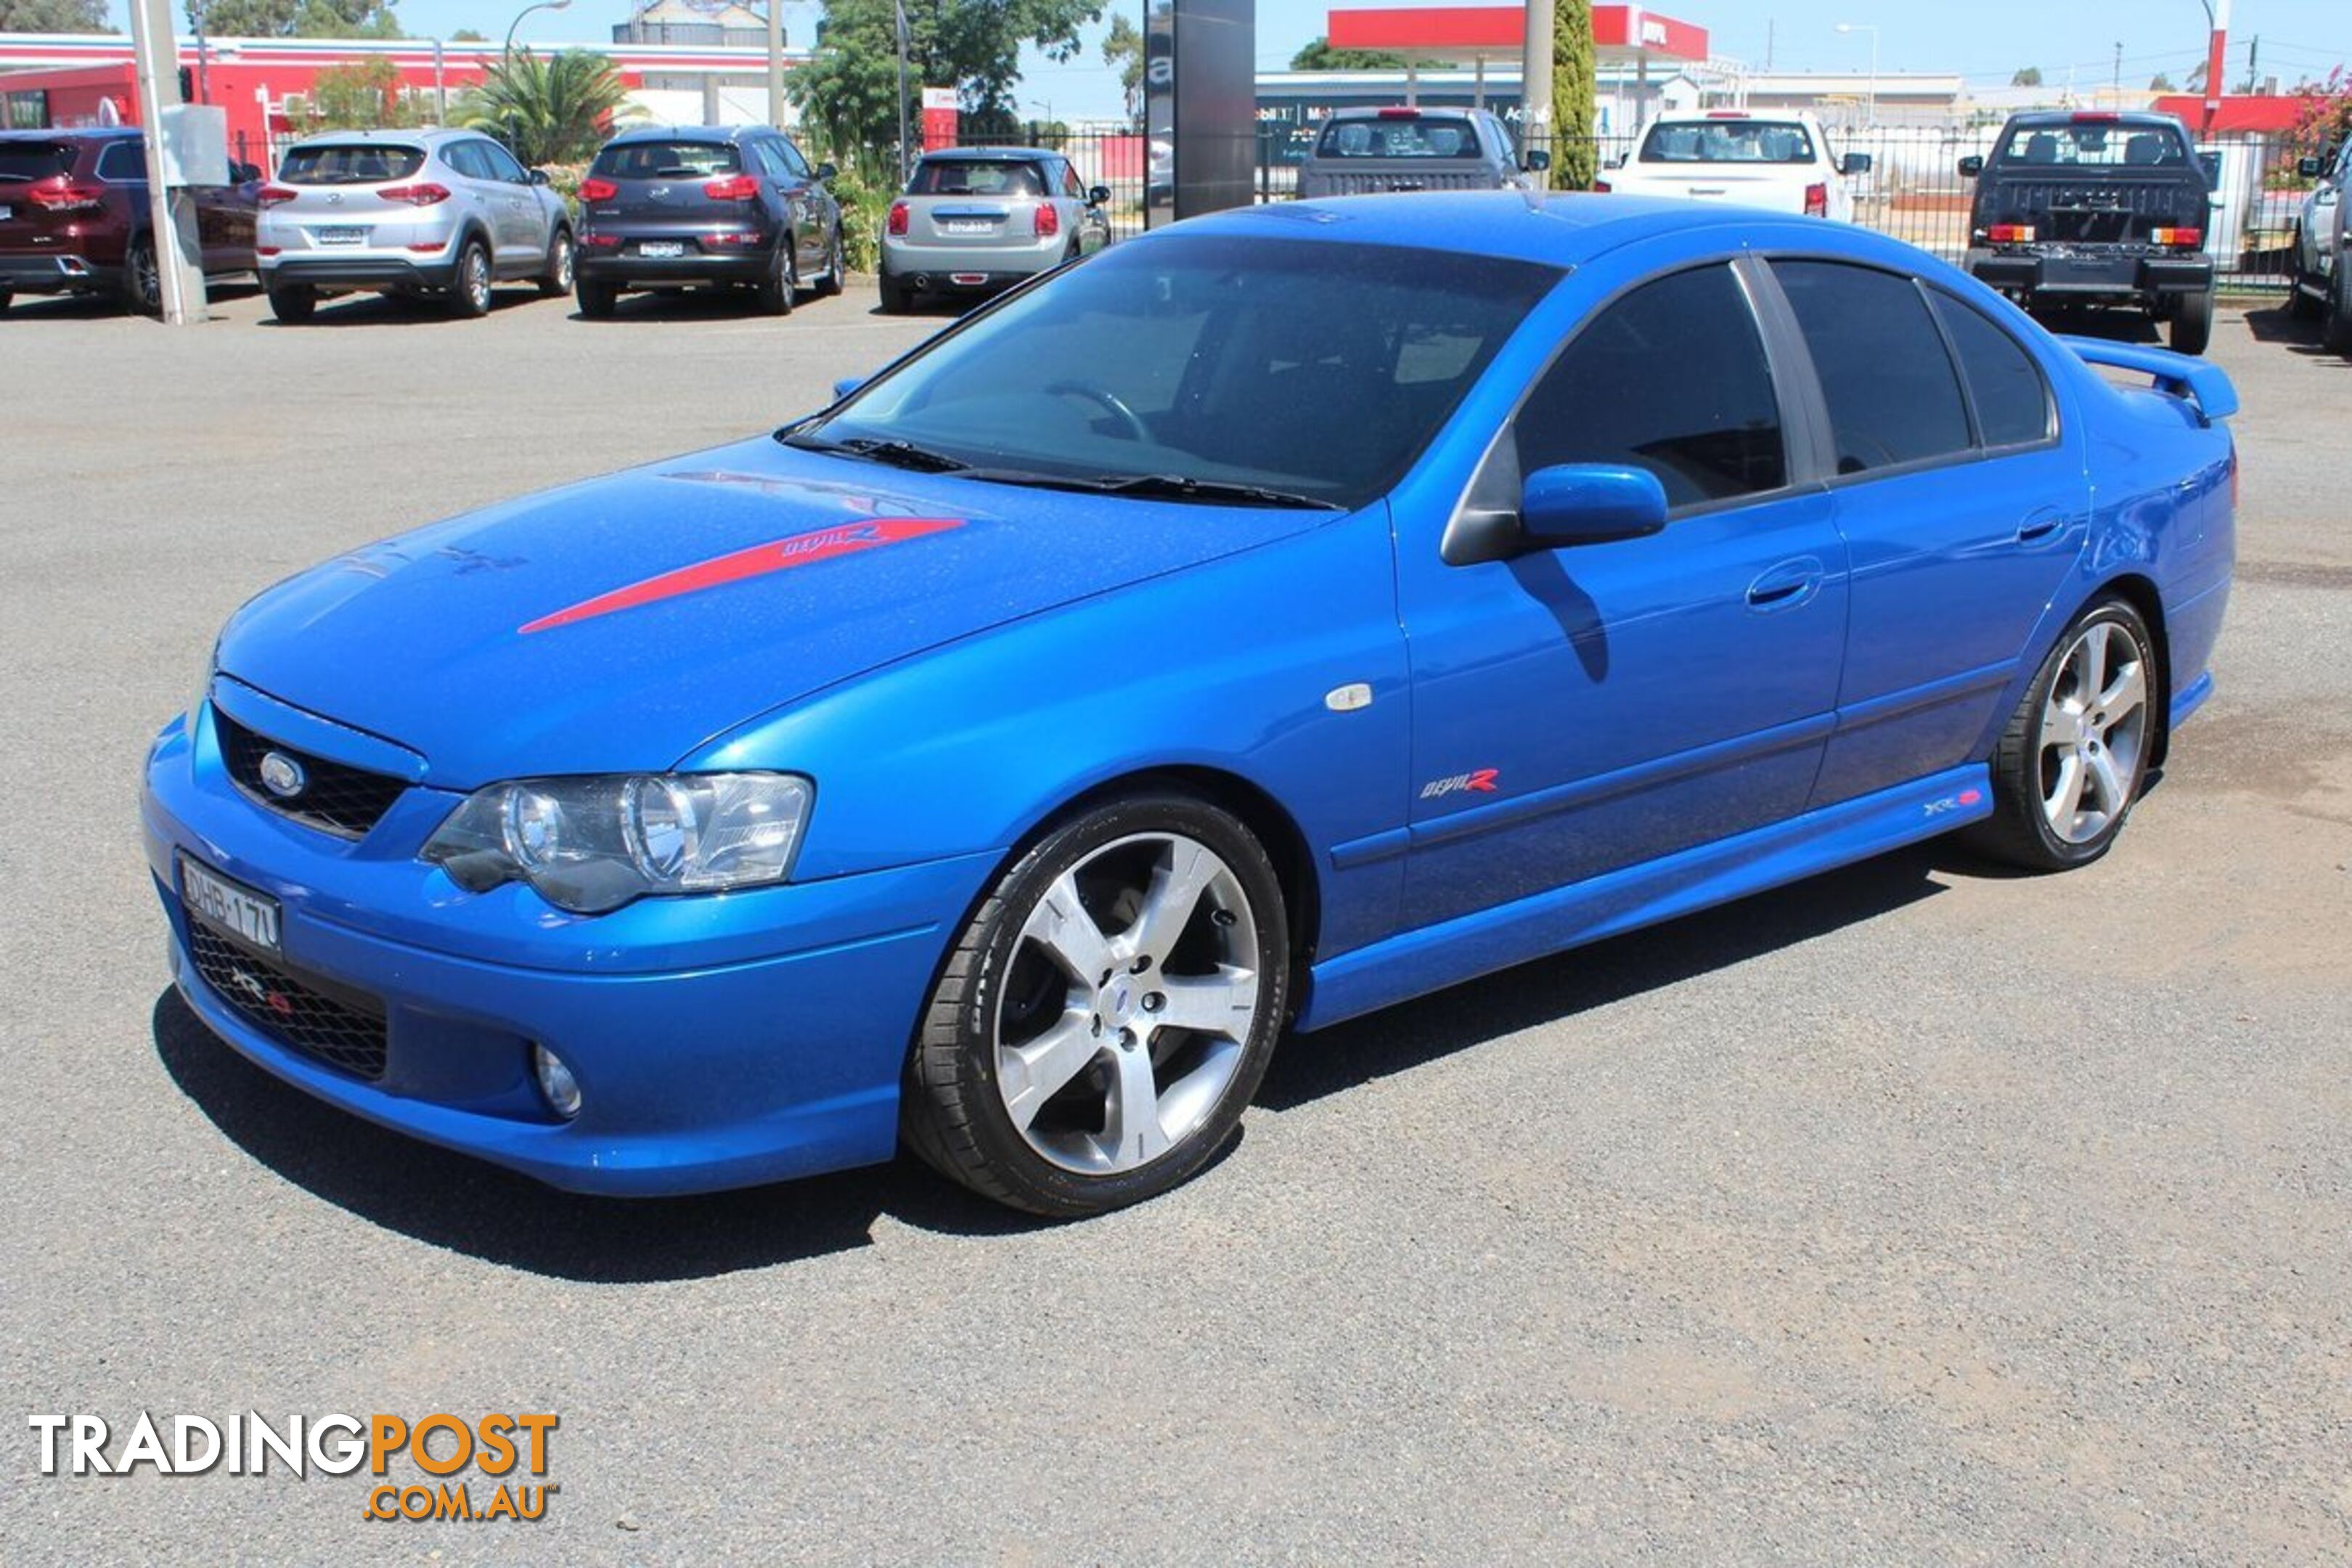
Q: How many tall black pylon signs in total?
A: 1